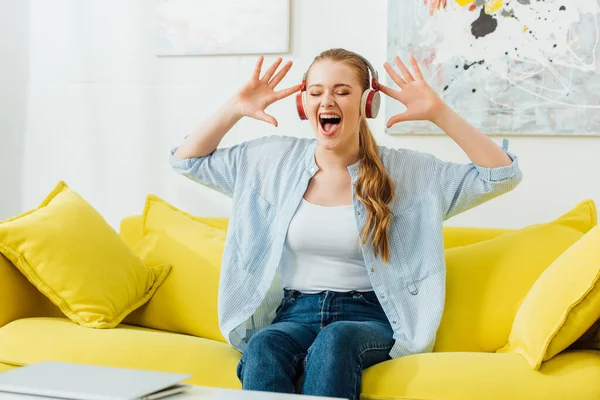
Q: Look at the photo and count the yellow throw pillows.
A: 4